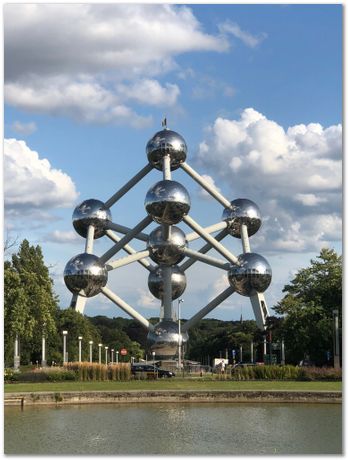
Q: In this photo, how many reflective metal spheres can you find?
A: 9